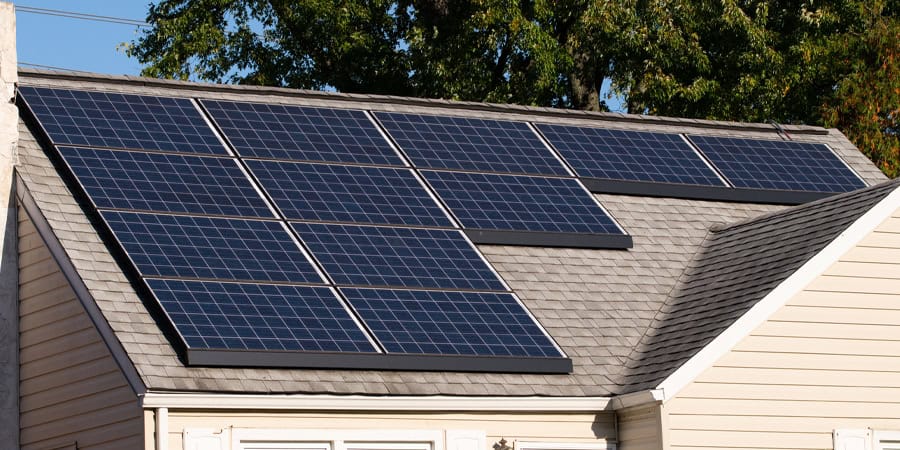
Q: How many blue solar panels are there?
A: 12